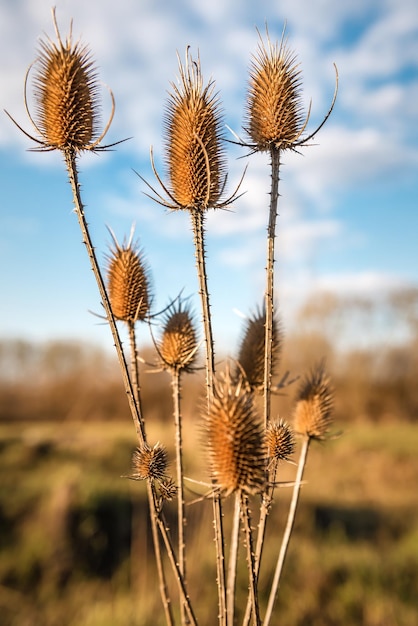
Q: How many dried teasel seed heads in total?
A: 11